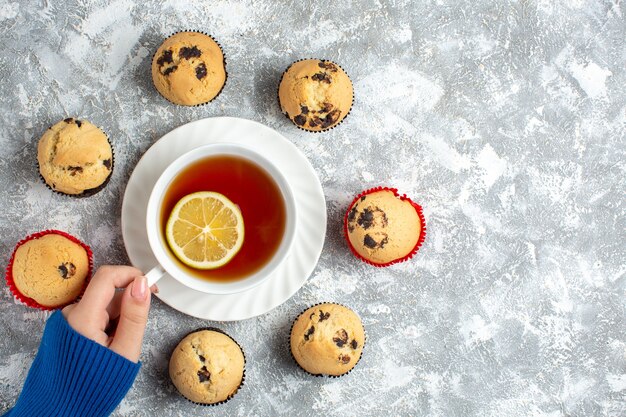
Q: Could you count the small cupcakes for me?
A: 7